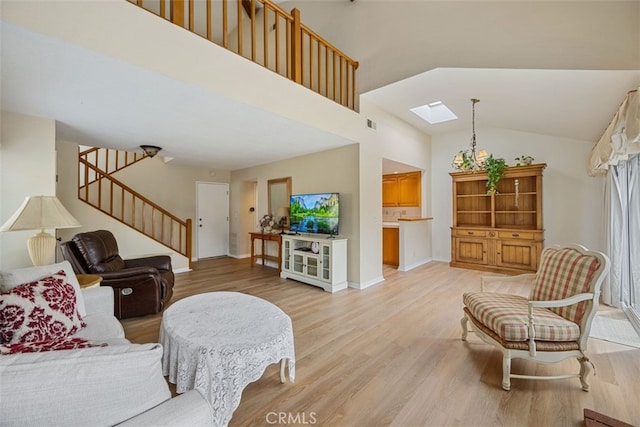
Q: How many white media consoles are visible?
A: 1